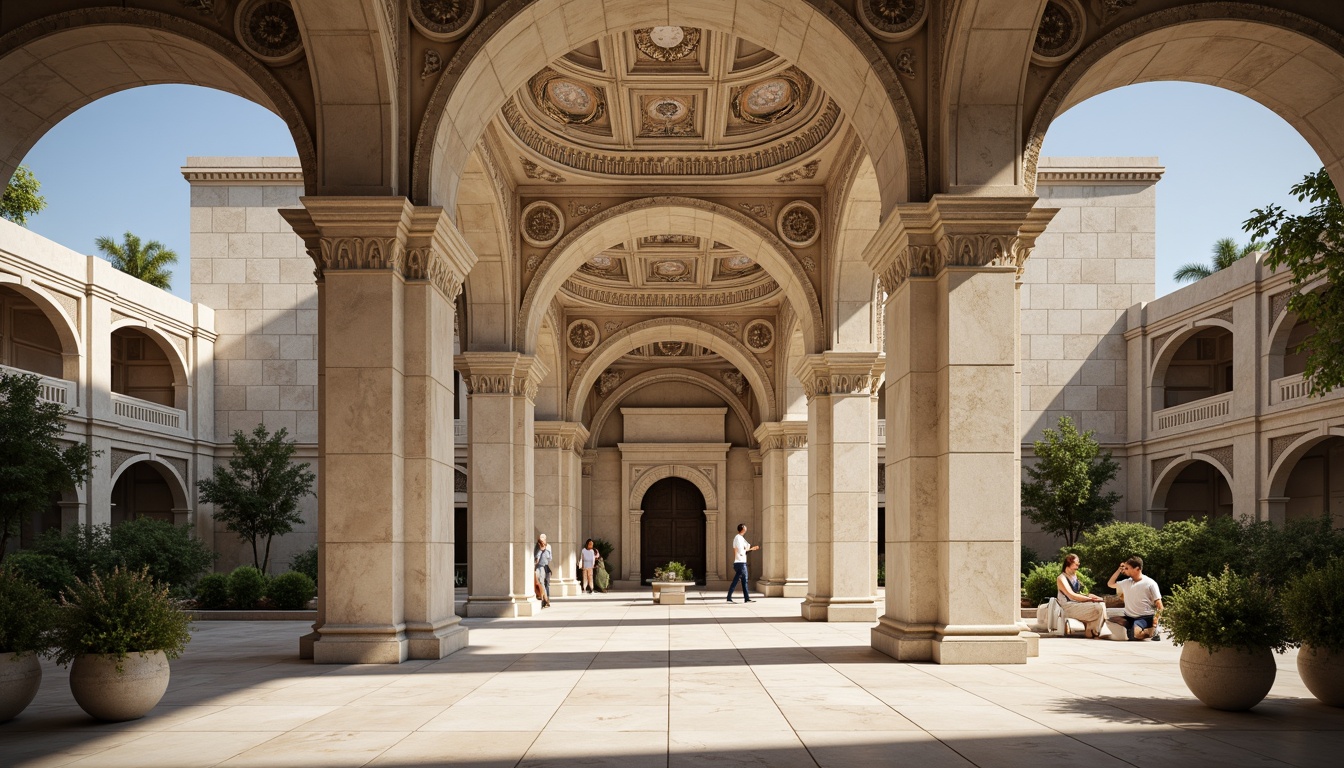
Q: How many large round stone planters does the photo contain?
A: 4